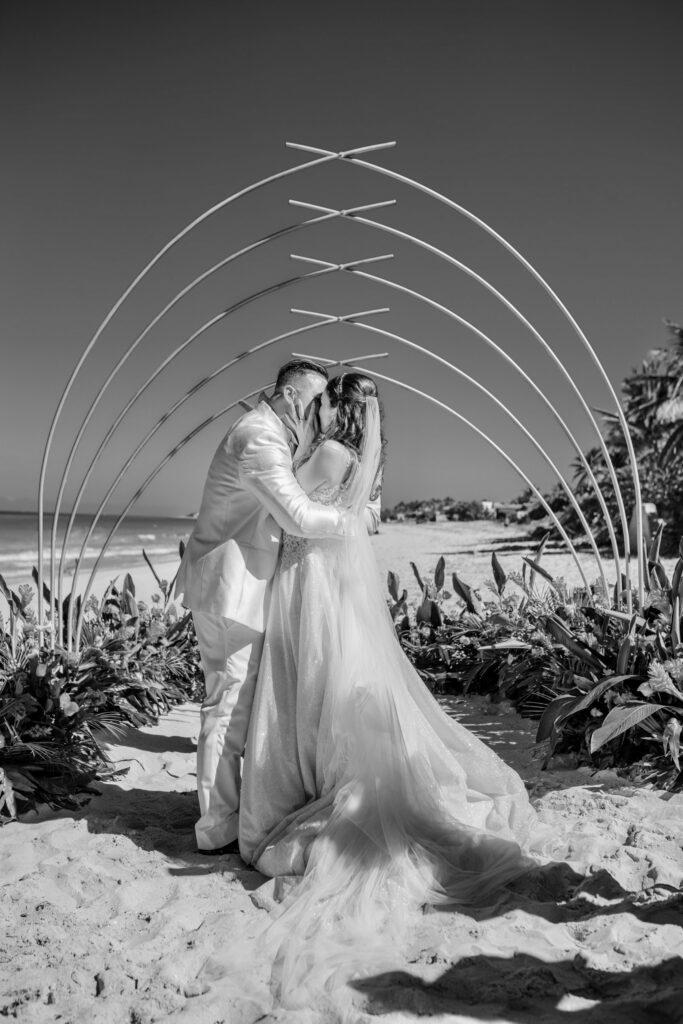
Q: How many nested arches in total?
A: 5